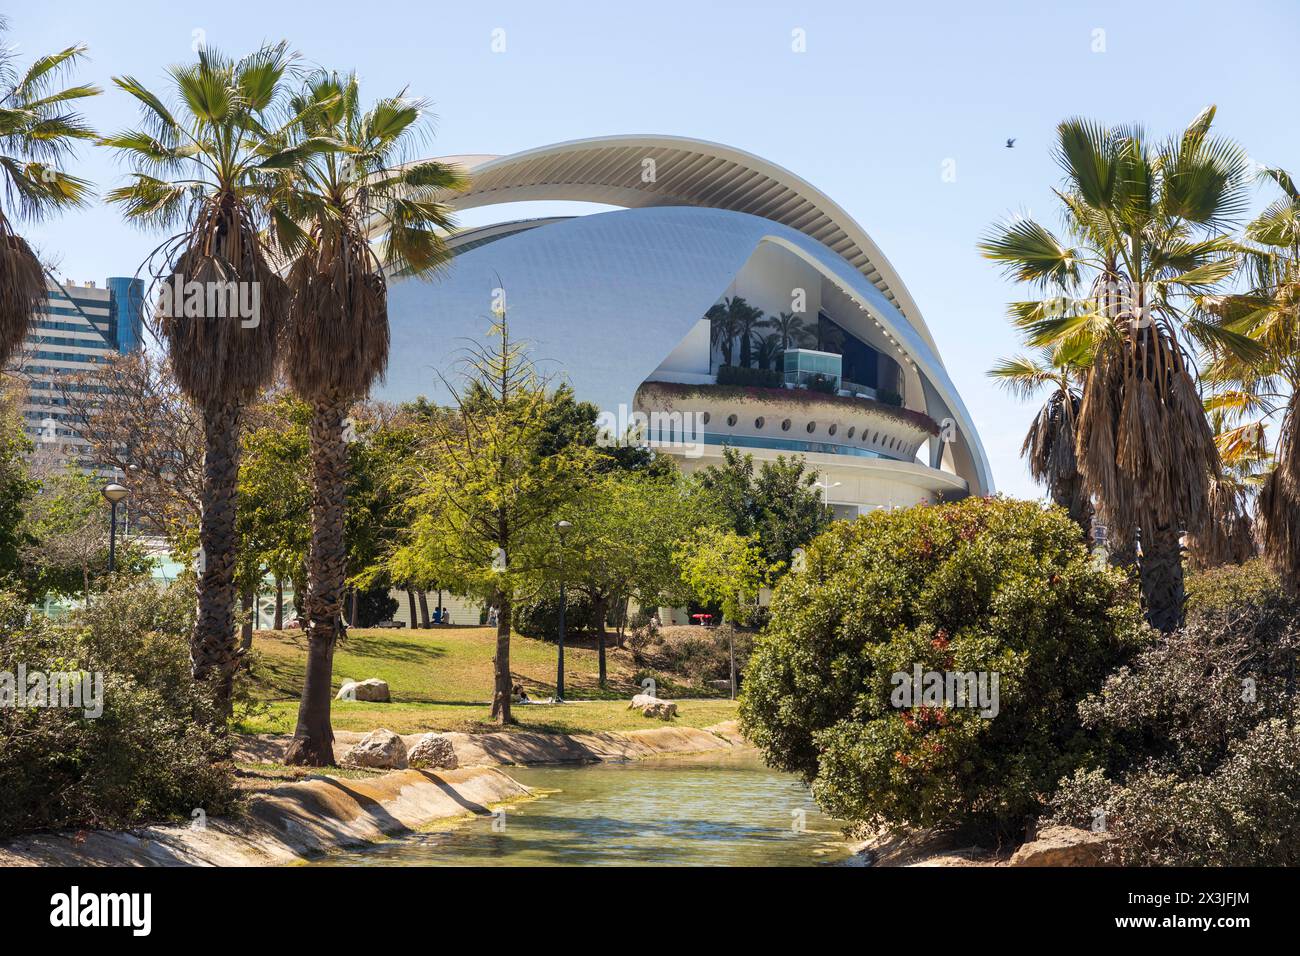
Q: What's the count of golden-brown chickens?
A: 0